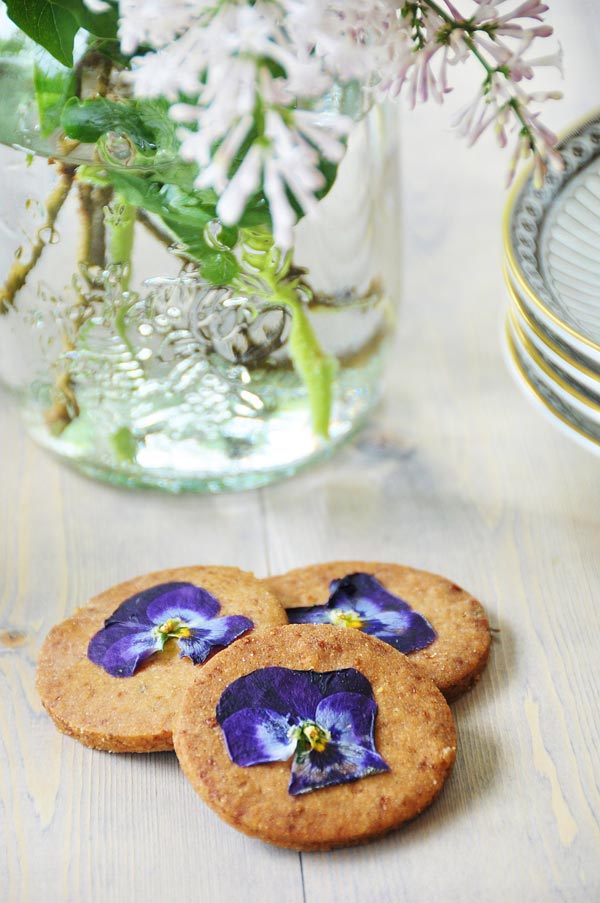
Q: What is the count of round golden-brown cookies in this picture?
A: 3